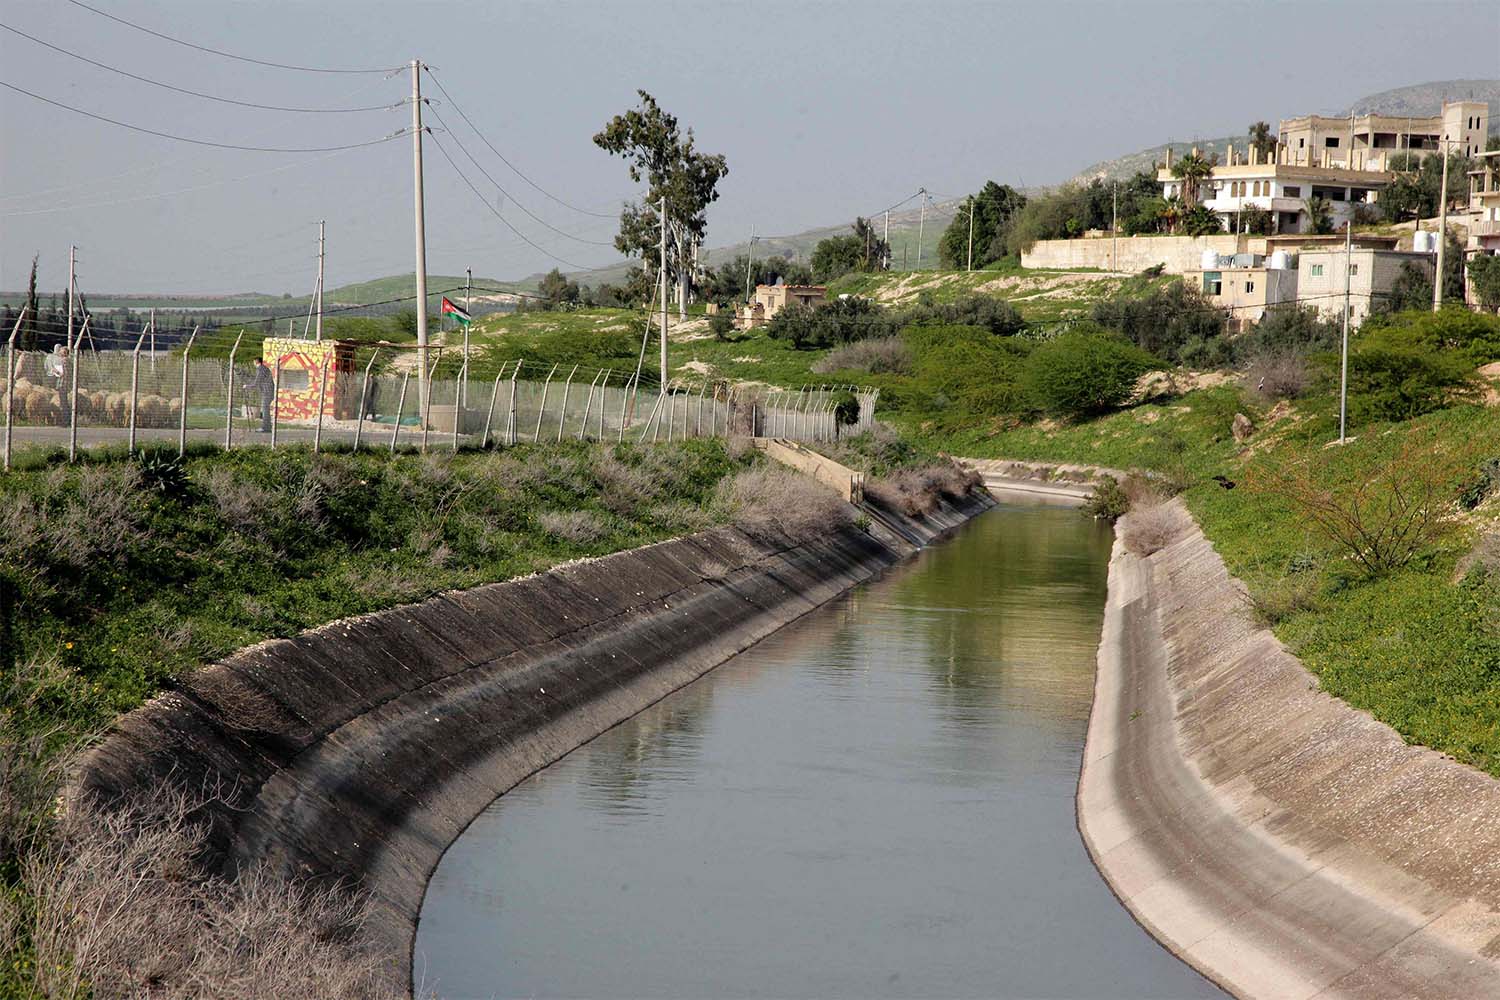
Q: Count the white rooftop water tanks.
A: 4